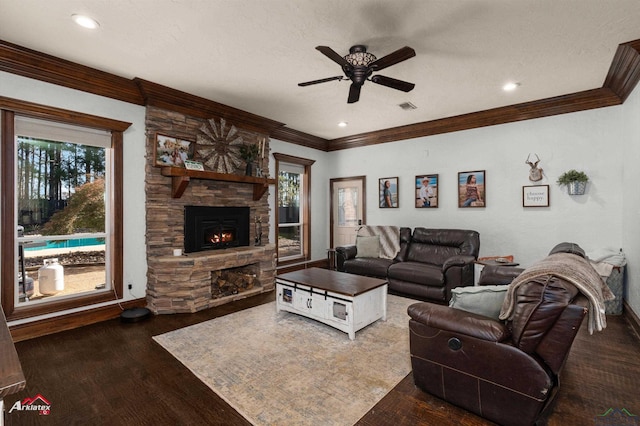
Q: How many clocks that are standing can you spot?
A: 0